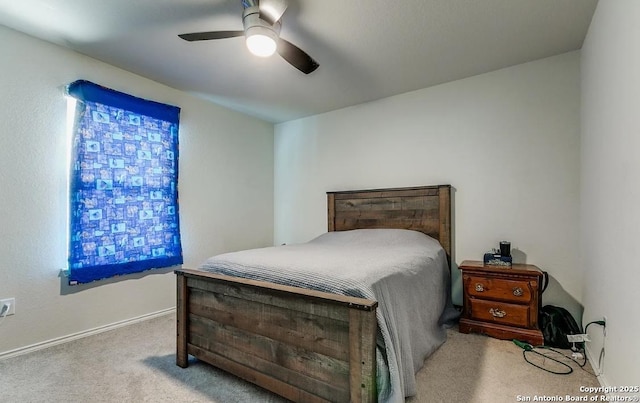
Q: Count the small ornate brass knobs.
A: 2